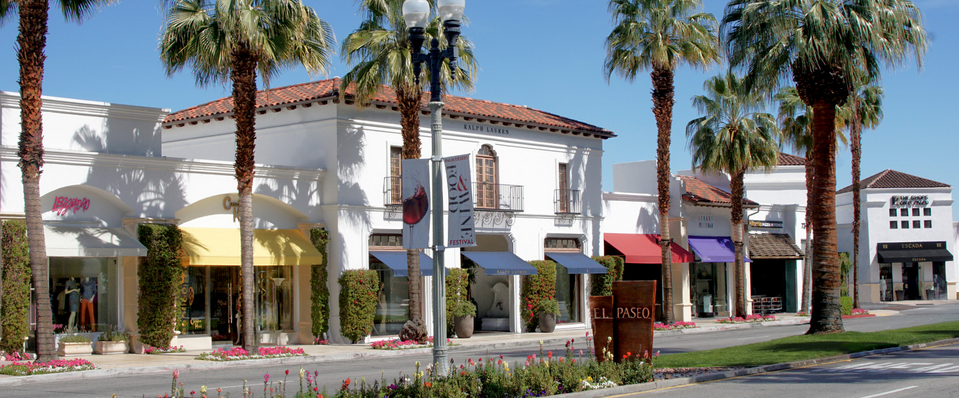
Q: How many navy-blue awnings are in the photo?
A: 3